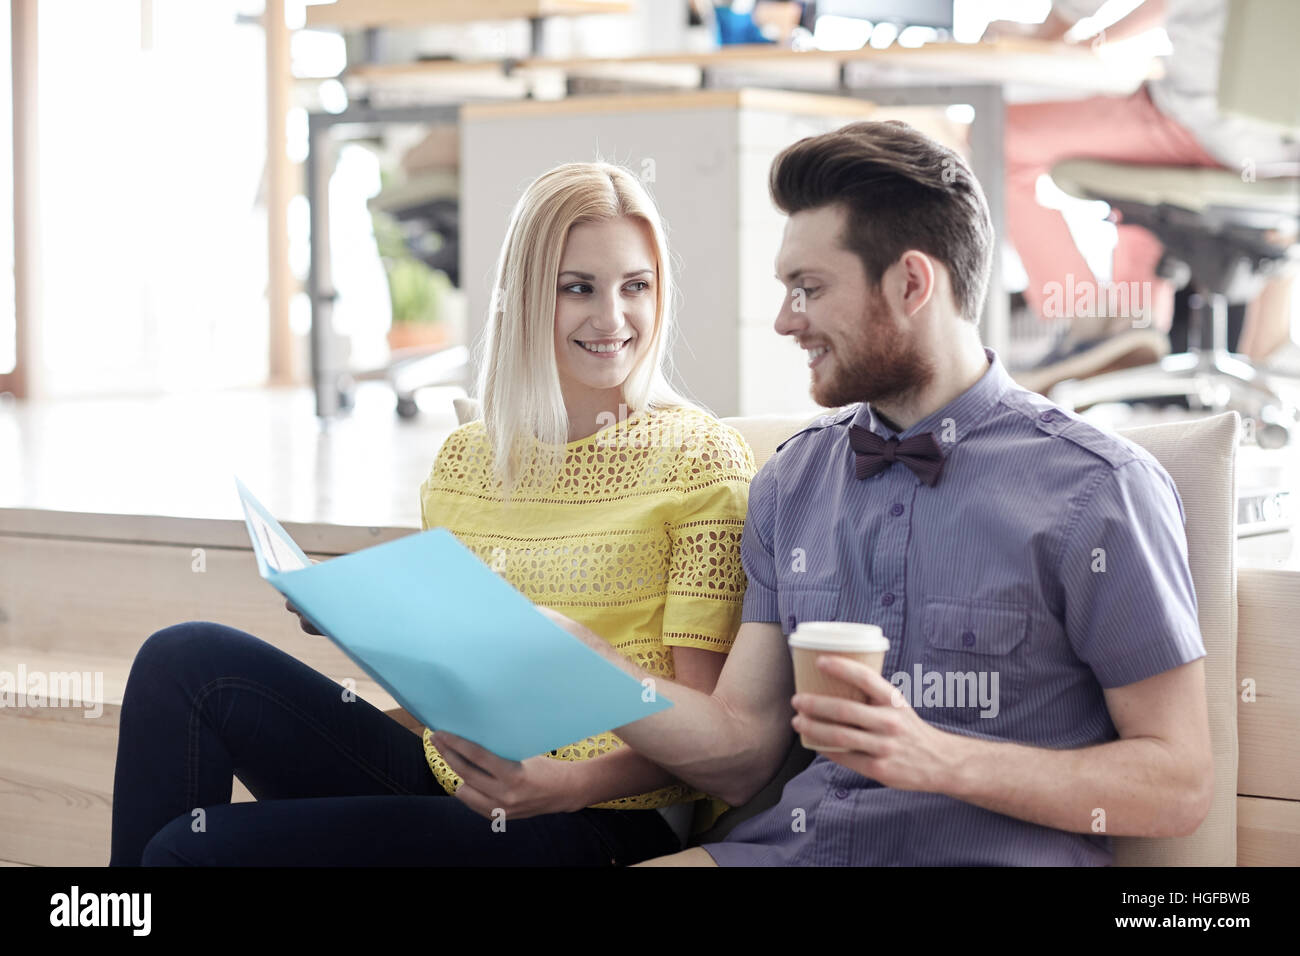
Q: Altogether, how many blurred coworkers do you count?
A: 1